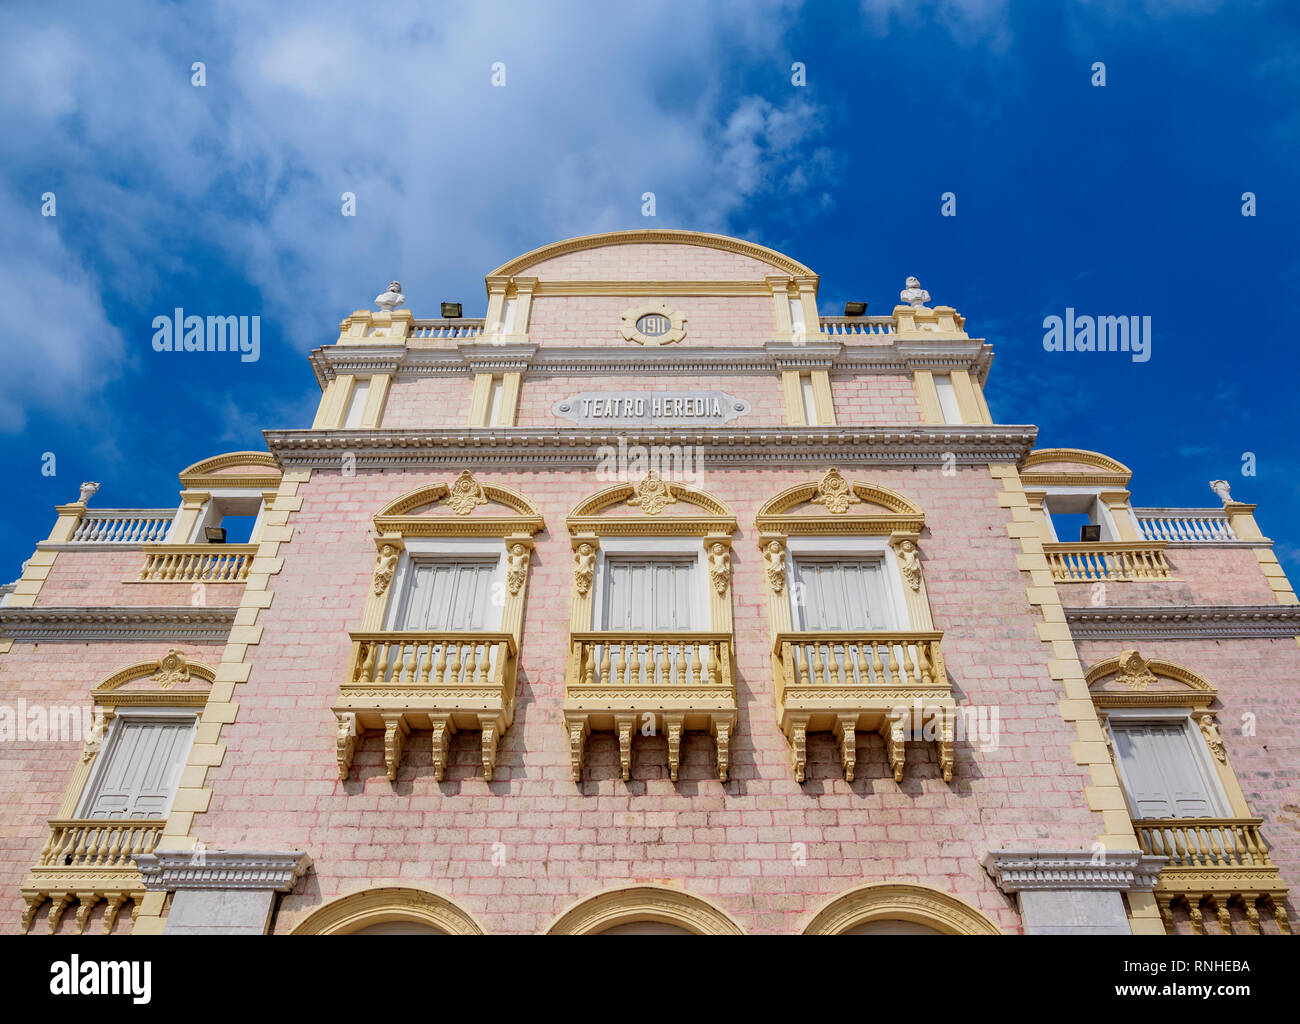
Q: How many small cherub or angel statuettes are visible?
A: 8